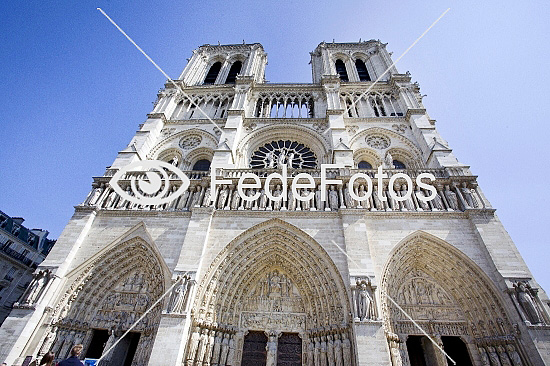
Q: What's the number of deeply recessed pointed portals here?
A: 3